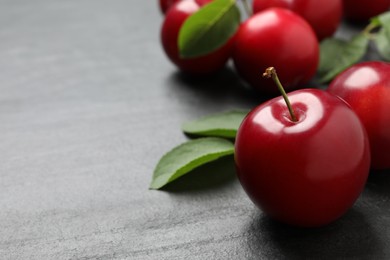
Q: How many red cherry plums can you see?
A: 7